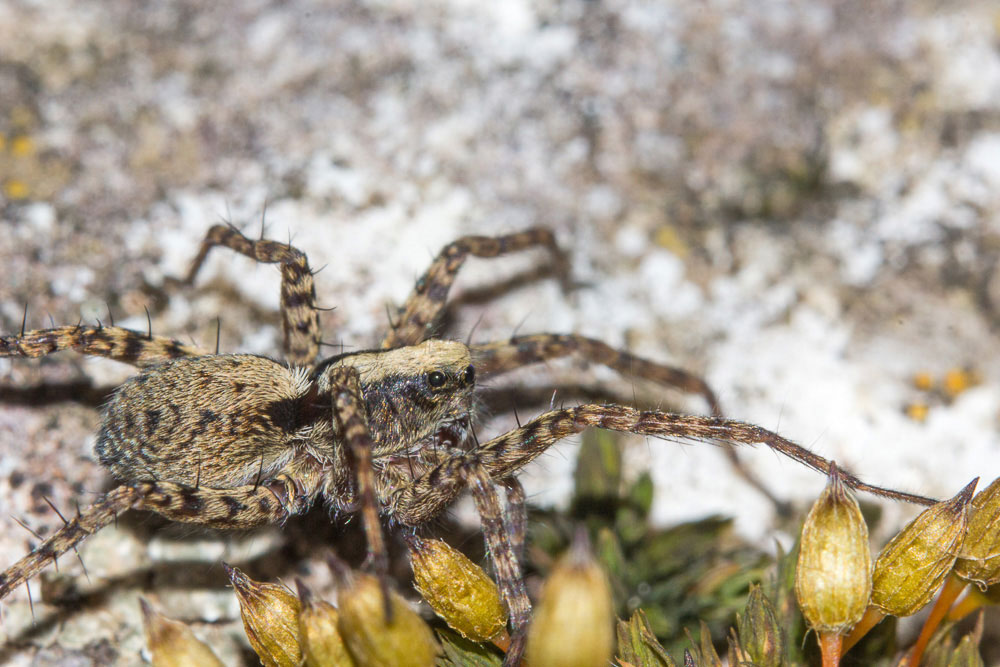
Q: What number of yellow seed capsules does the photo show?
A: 9